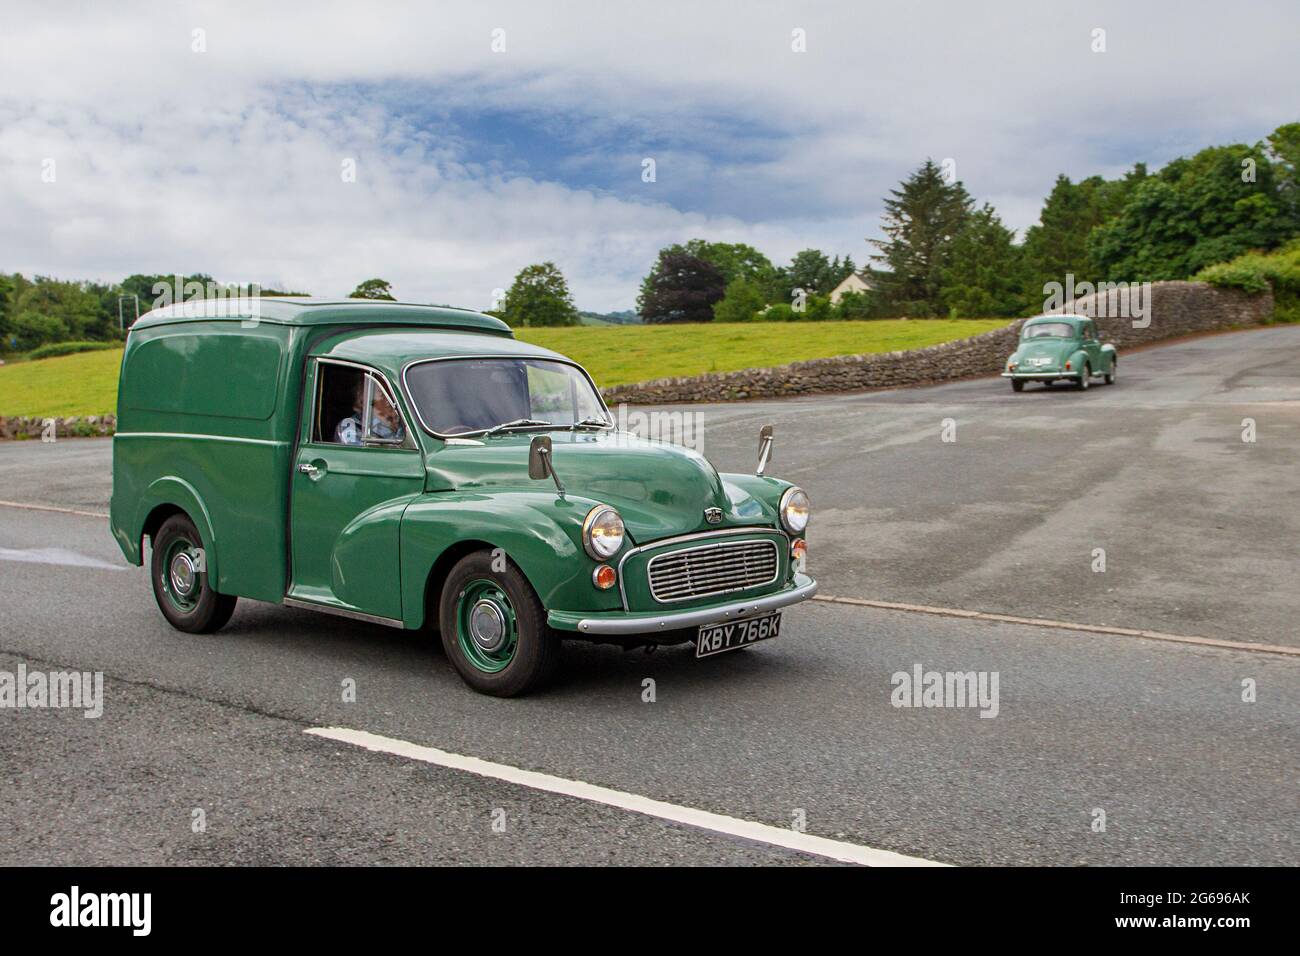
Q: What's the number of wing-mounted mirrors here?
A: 2